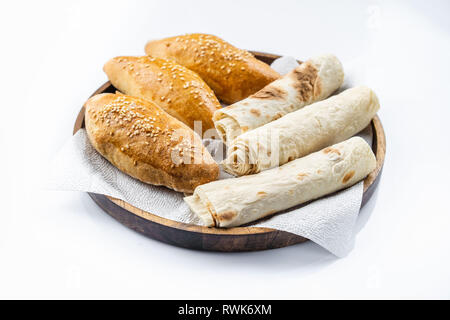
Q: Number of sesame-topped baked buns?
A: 3